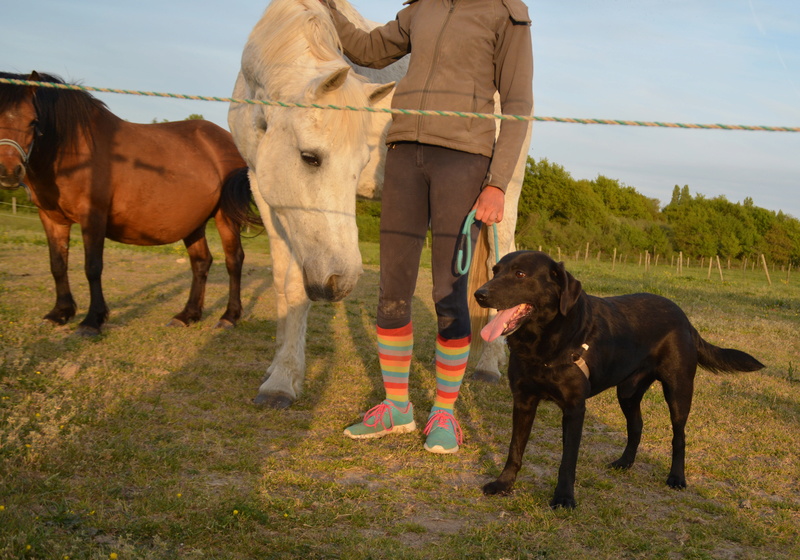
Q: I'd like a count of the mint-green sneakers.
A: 2